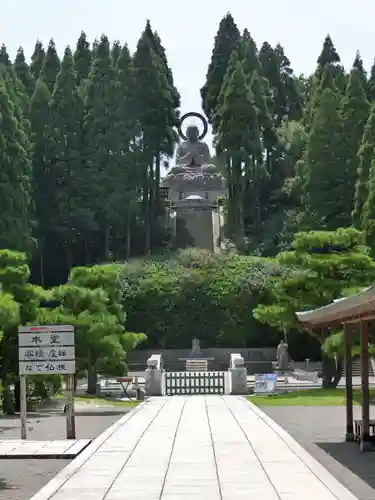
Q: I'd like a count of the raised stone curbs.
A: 2